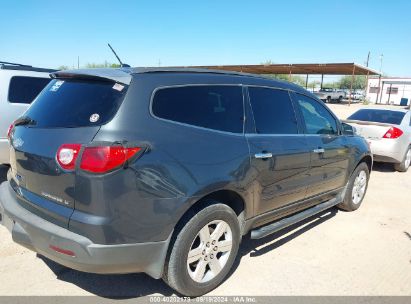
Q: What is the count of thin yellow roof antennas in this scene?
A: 0